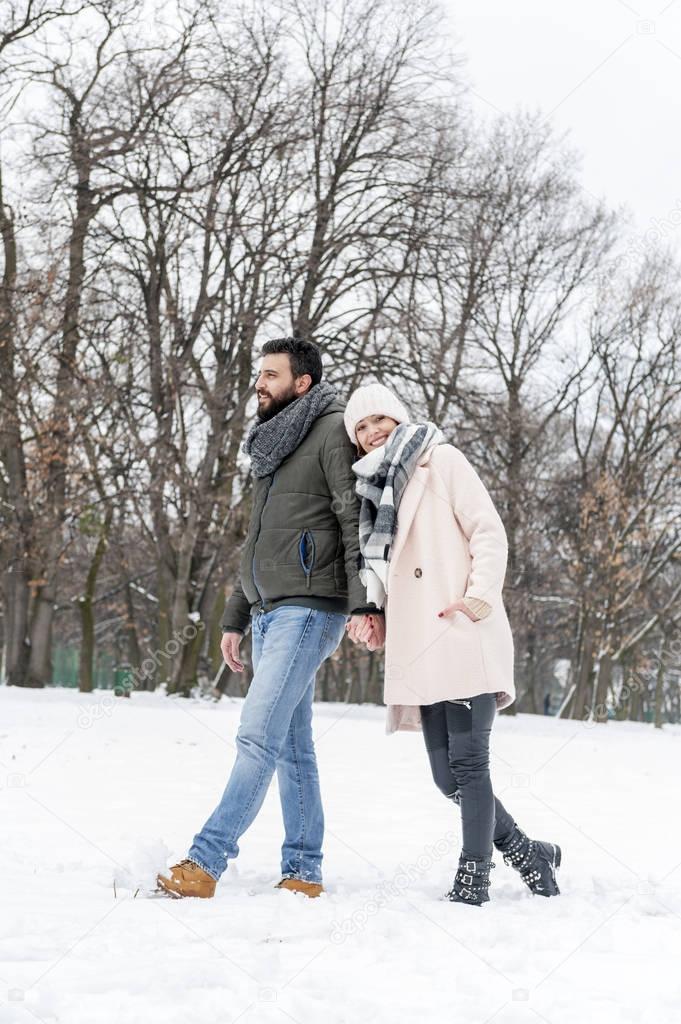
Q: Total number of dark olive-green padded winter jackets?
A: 1